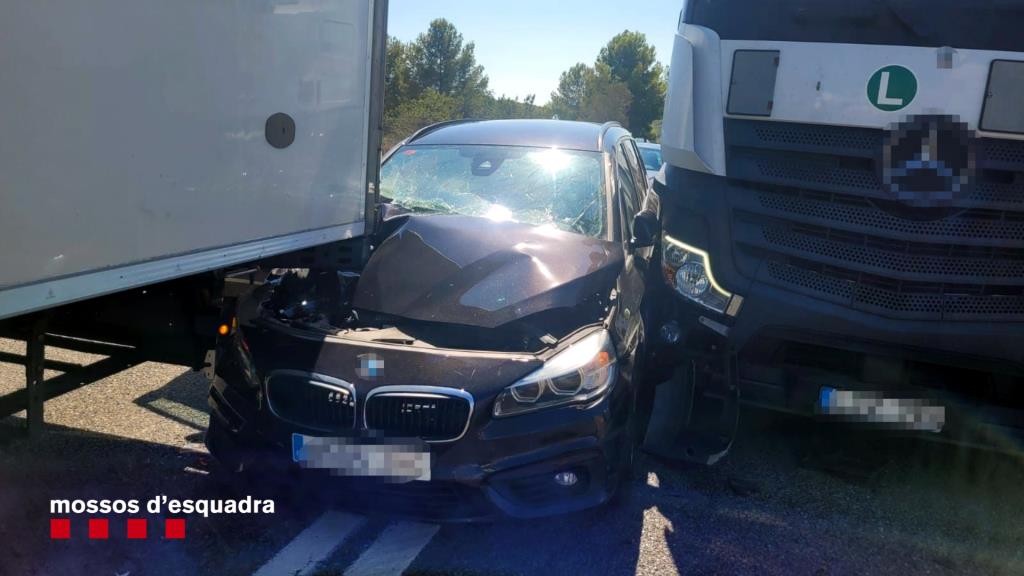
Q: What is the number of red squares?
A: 4